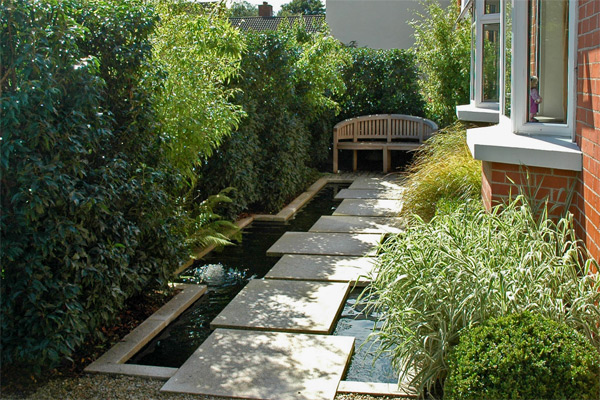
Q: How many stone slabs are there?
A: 8